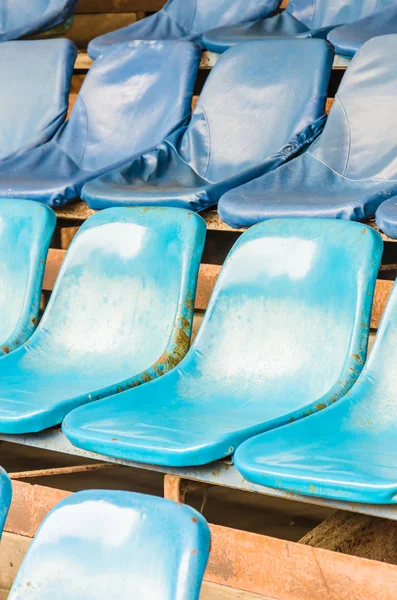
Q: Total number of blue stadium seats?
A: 15